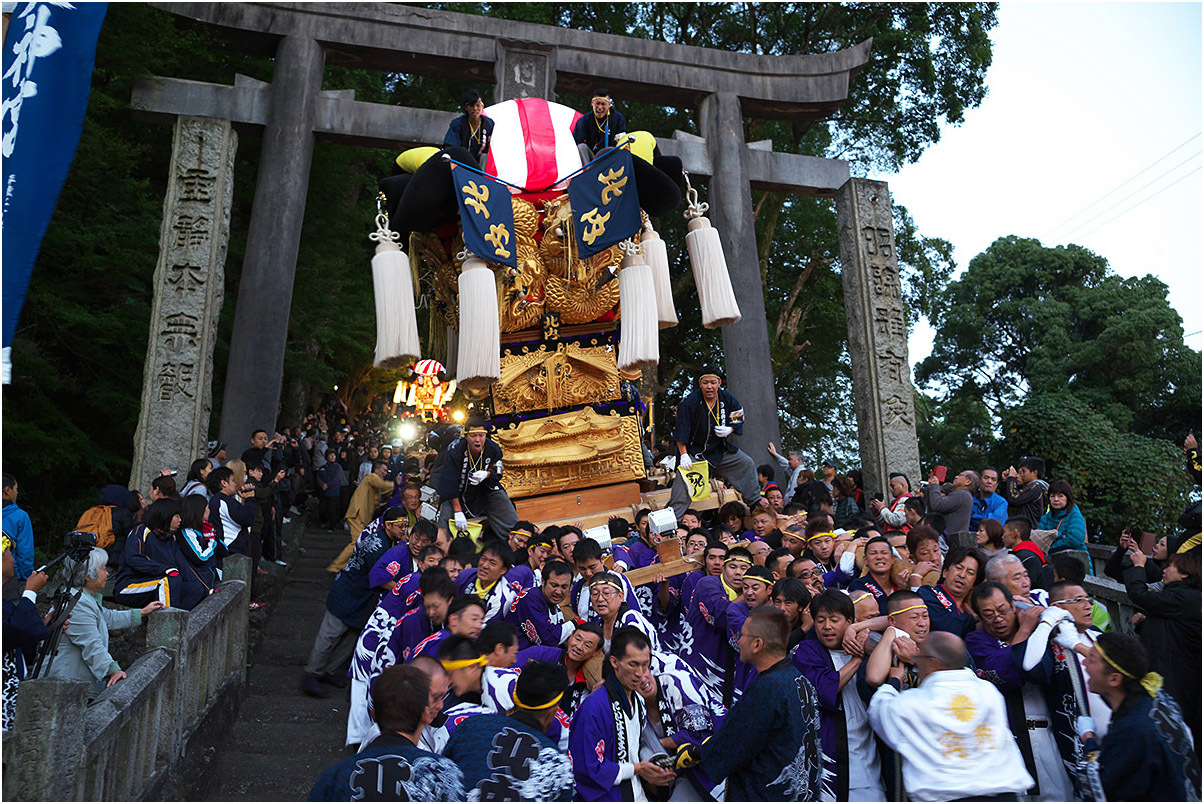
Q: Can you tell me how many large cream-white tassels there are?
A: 5